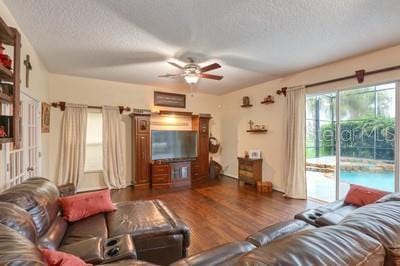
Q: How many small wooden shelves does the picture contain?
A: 3